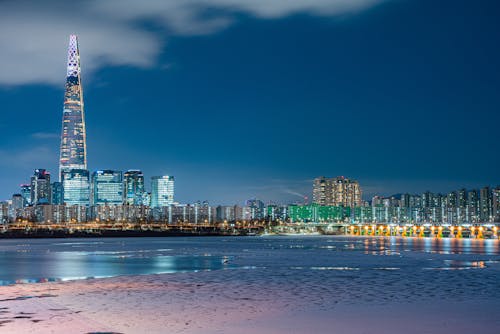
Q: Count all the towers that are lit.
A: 1